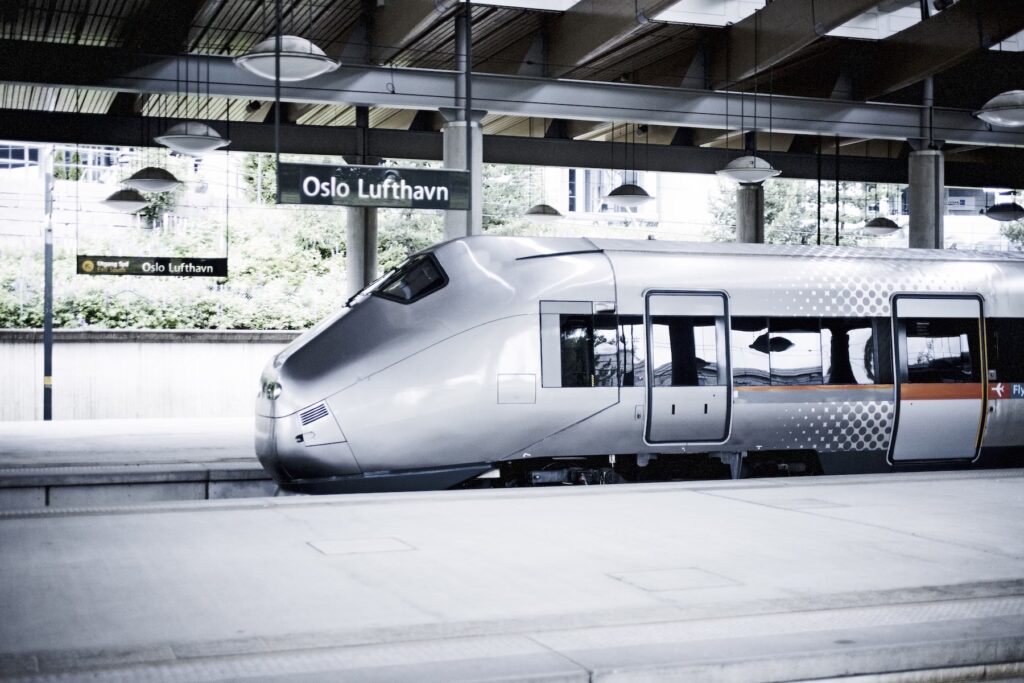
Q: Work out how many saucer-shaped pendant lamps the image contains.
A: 10